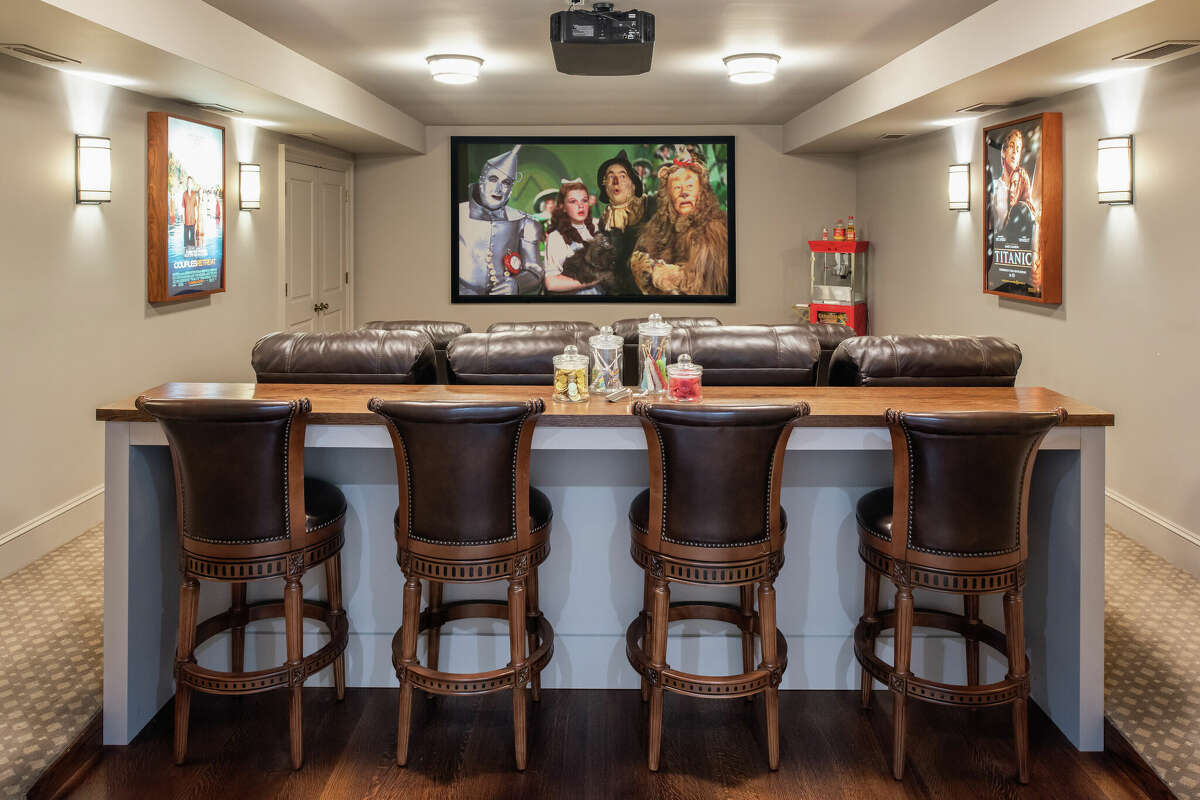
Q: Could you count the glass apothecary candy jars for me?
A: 4